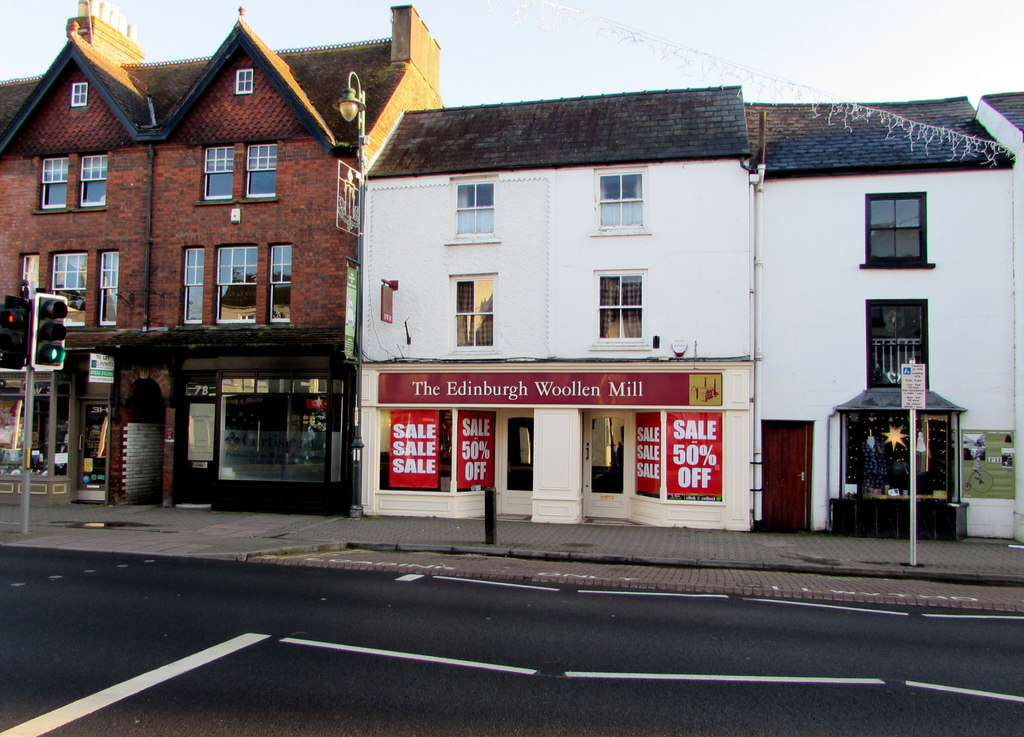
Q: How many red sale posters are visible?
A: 4